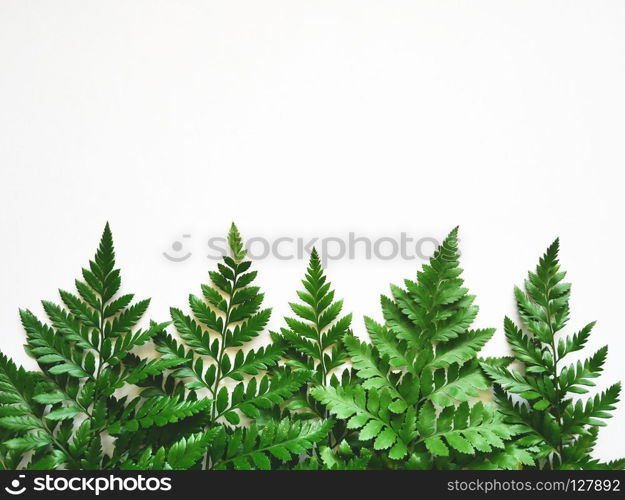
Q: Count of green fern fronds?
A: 5